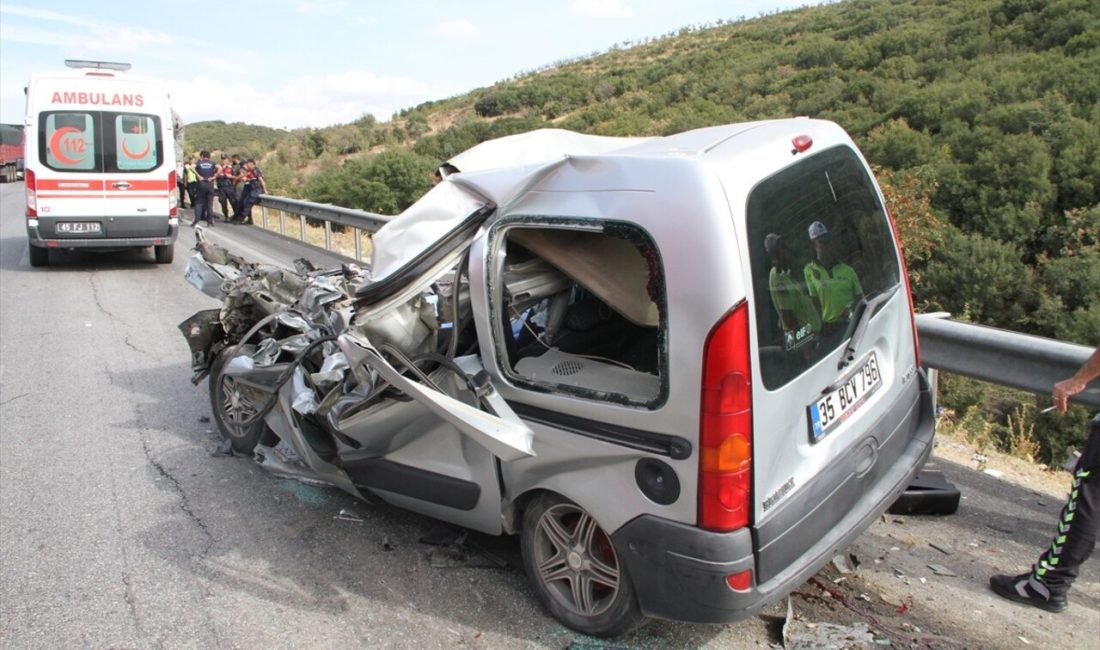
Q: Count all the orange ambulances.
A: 0